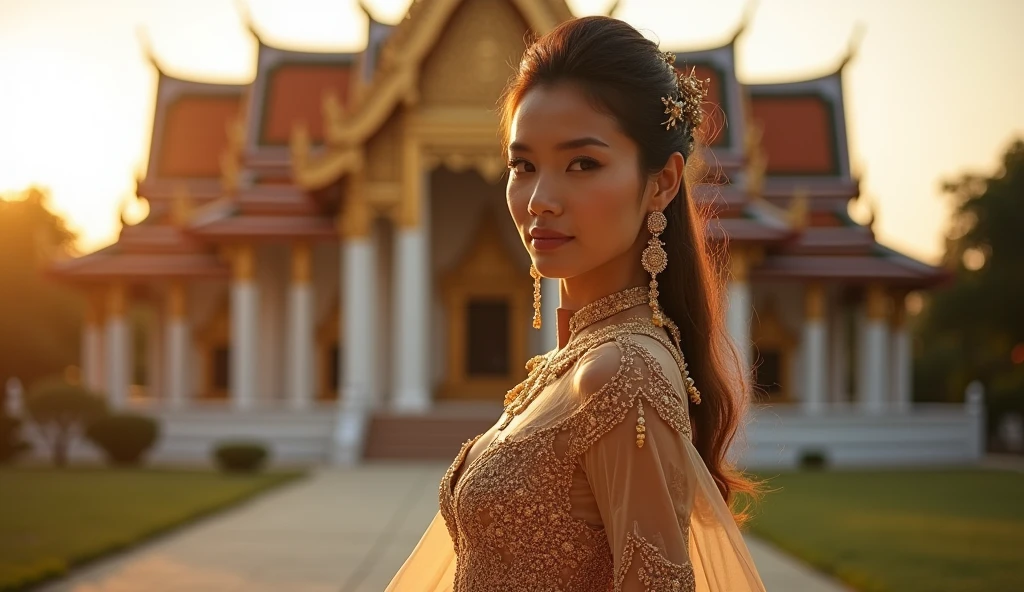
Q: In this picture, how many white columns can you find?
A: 12